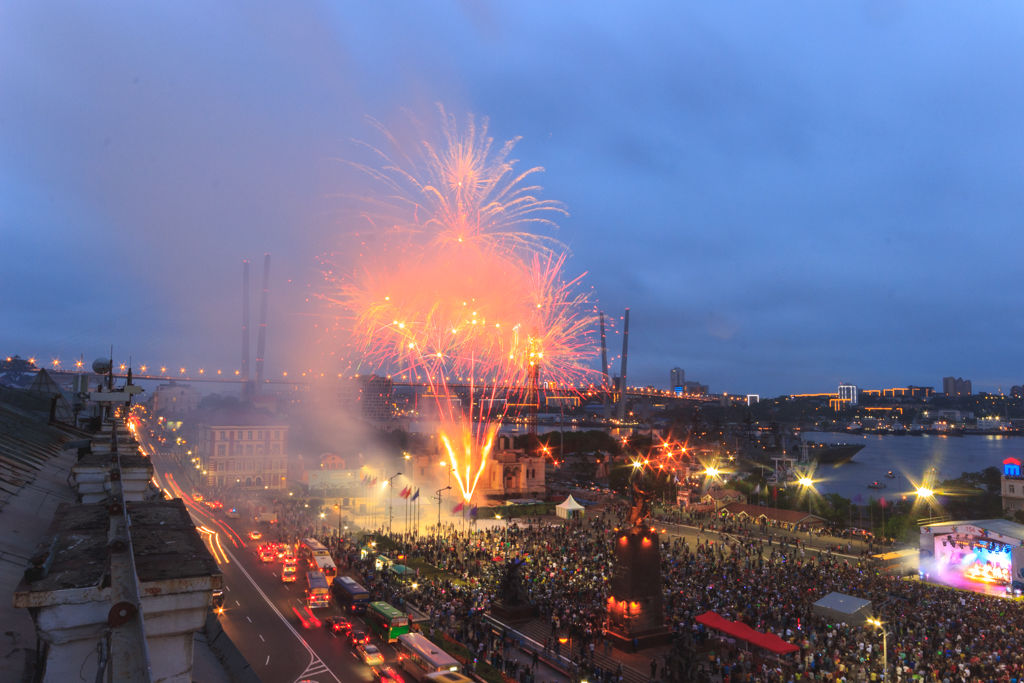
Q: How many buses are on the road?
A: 7